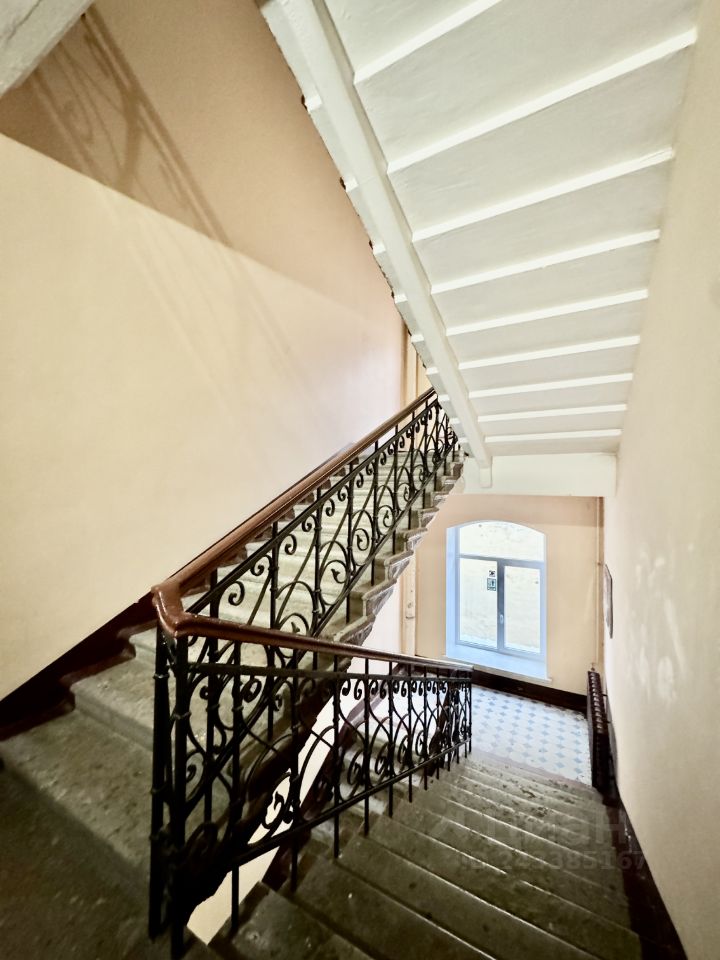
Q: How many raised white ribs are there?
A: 9